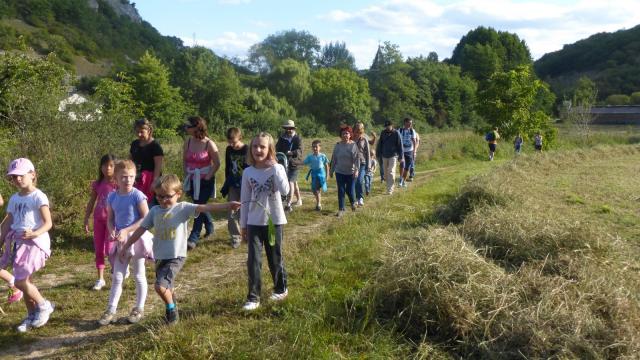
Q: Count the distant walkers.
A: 3